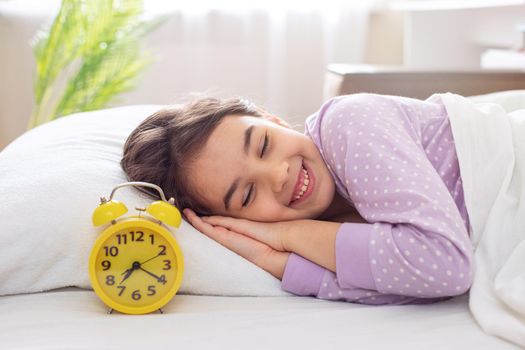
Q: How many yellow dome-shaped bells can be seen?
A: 2